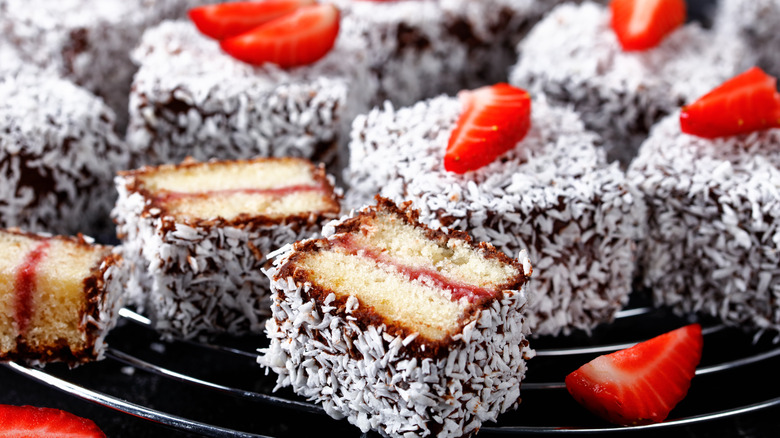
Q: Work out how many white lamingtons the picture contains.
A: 11